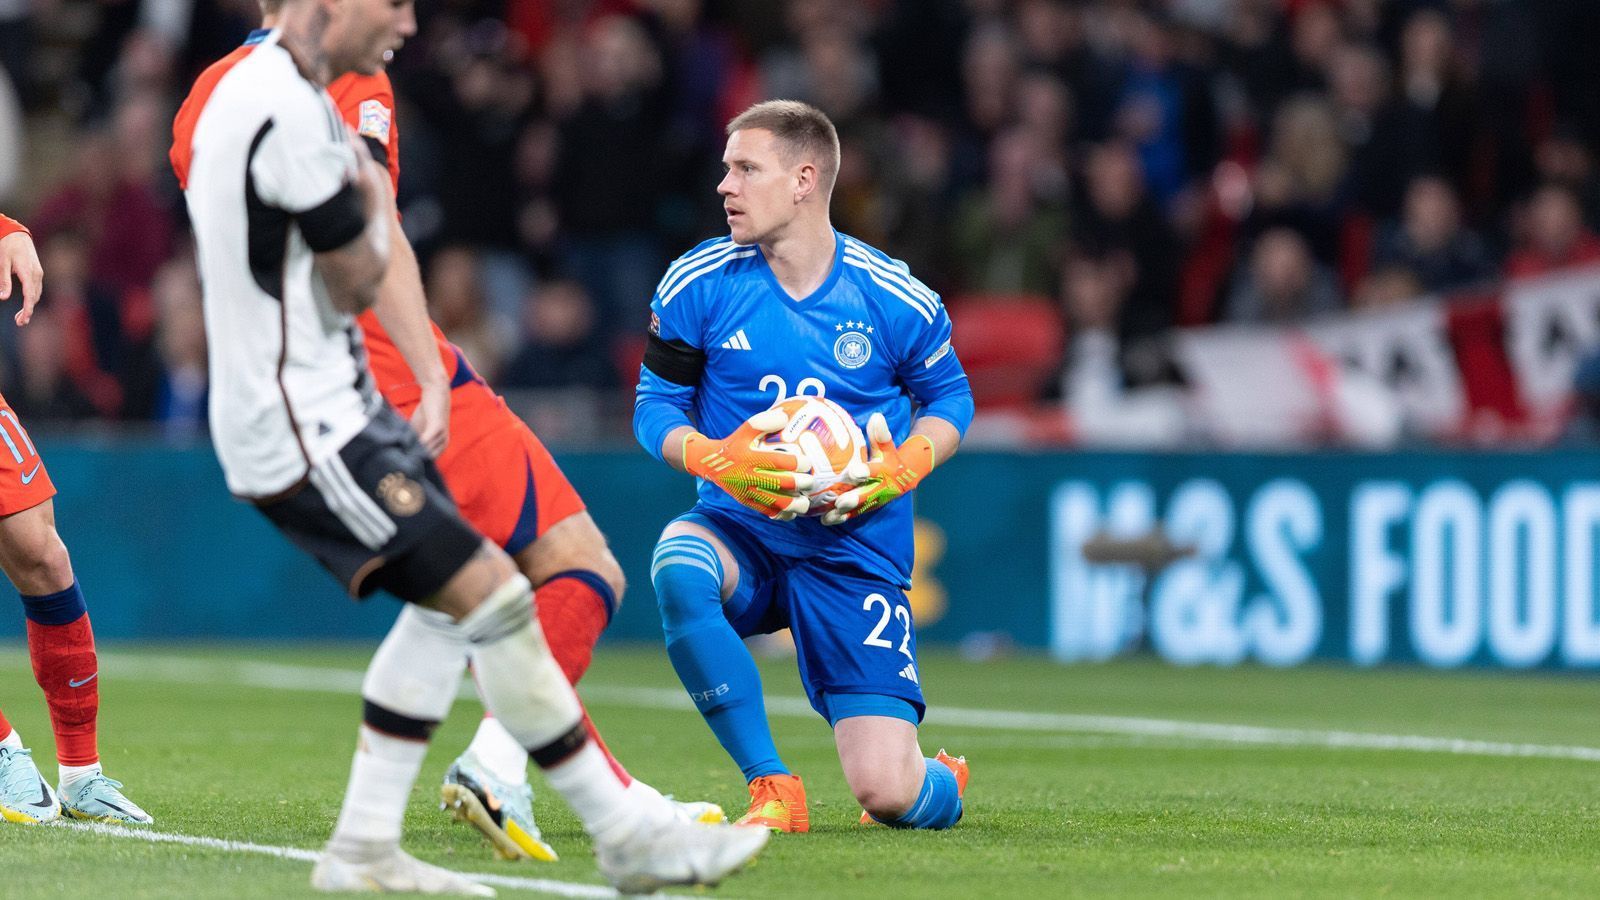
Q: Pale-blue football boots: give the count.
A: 4